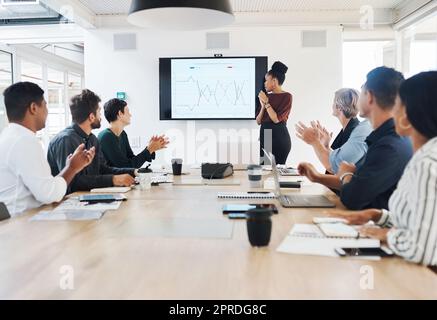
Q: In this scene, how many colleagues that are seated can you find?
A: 6